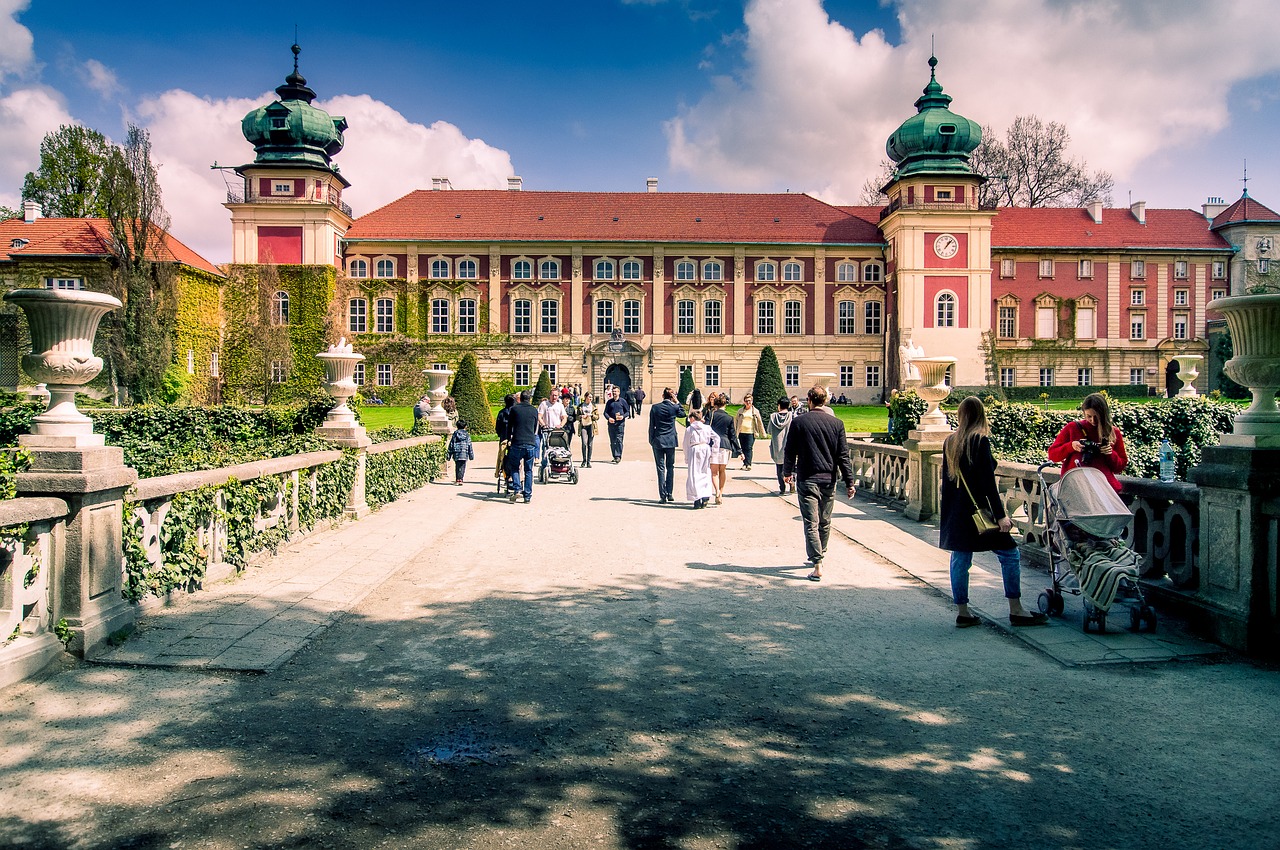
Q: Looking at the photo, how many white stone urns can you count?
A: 7